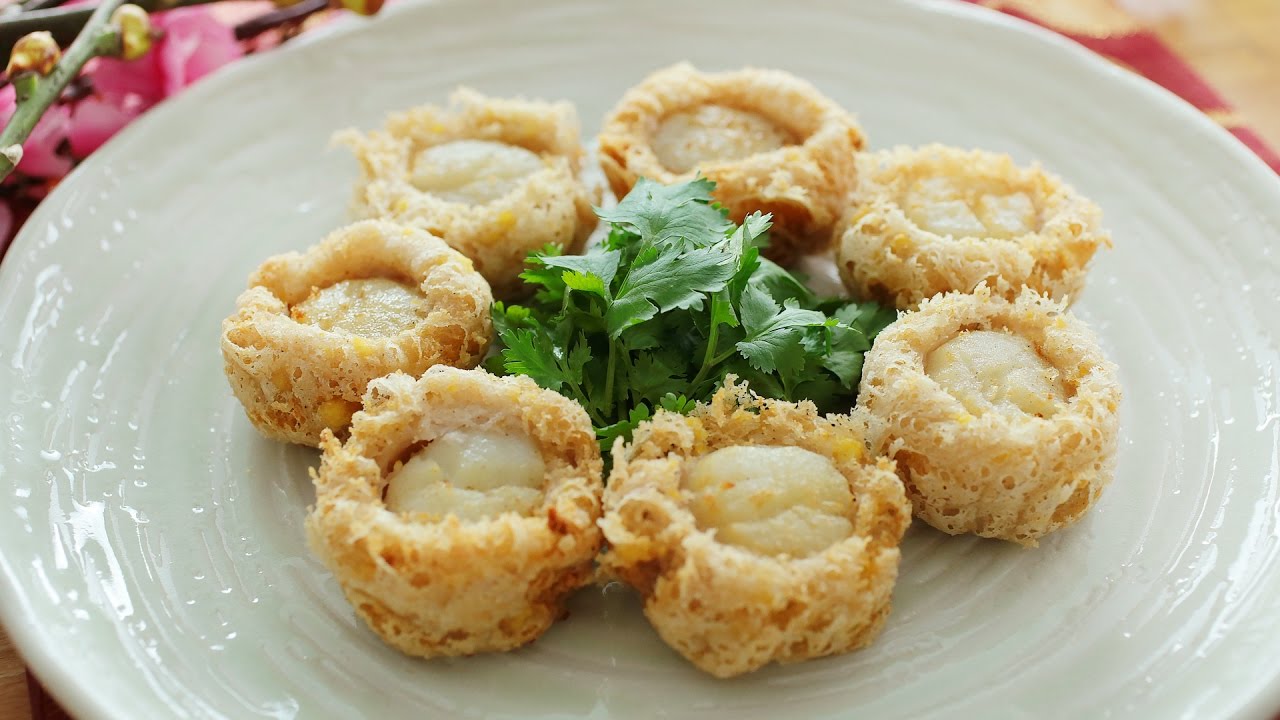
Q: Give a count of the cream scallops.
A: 7